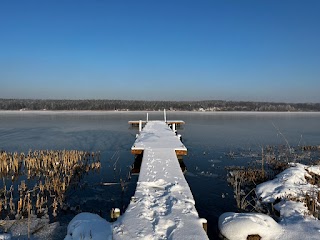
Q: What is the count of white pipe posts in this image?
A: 4